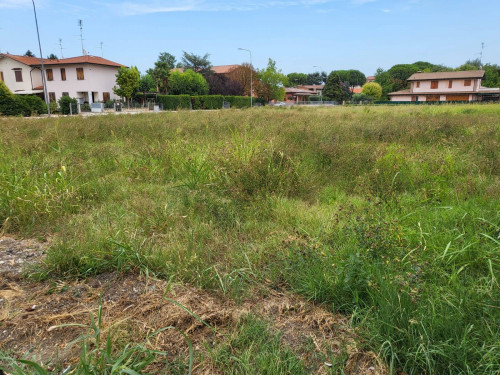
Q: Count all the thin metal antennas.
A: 4